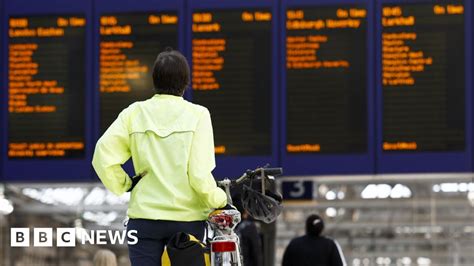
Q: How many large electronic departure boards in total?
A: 5